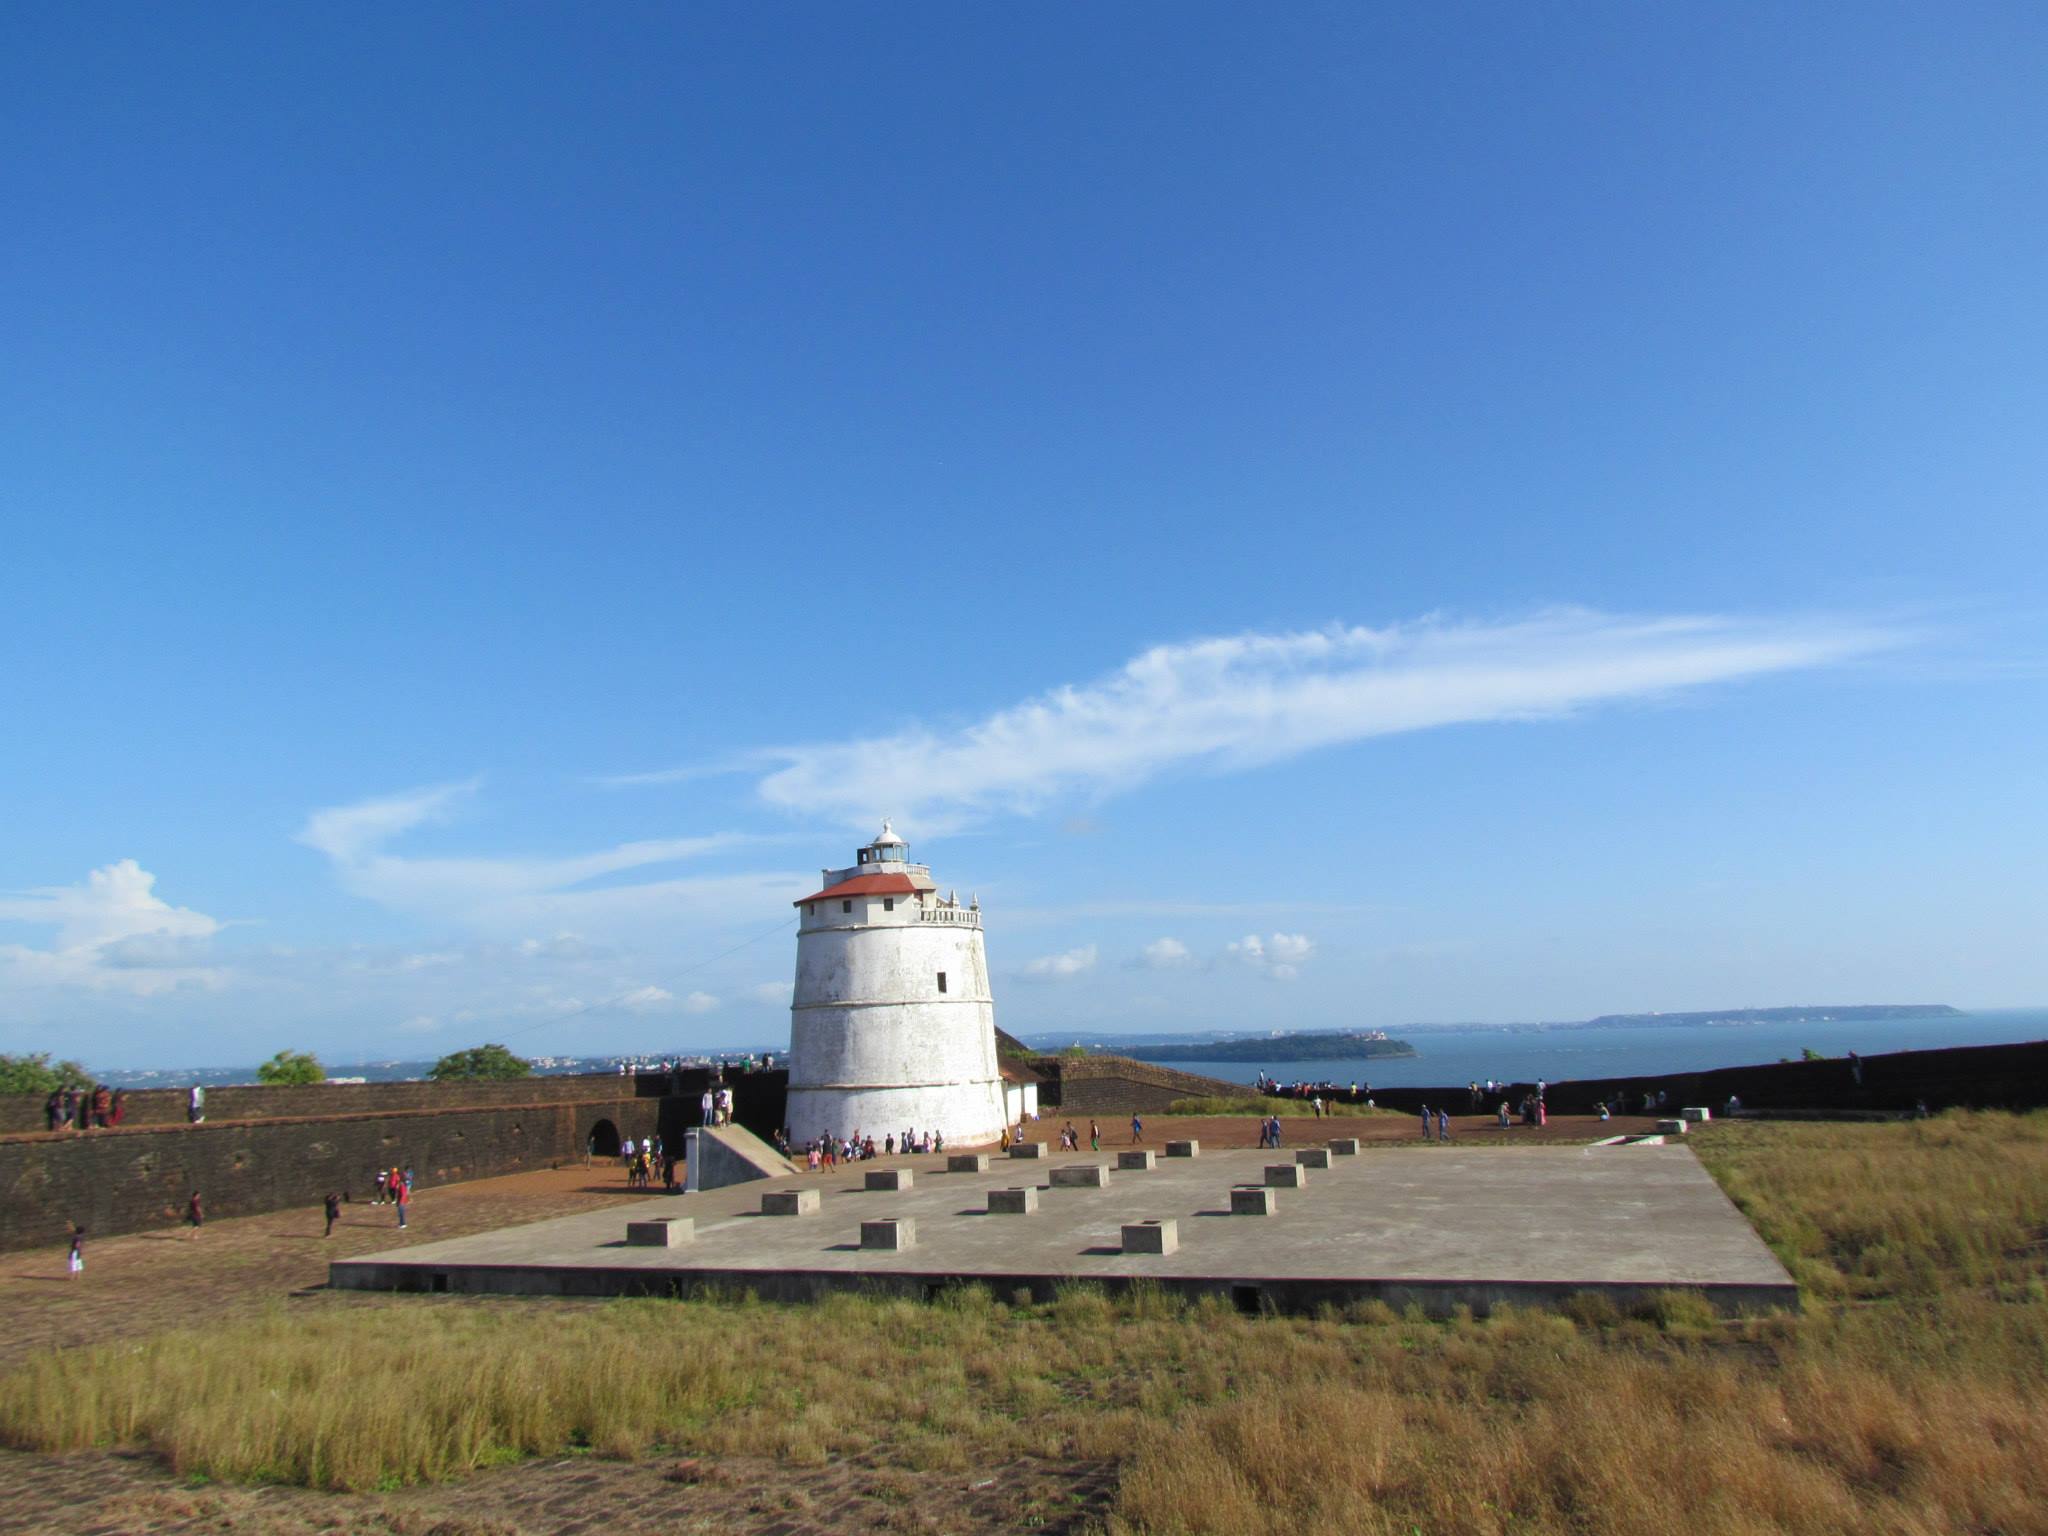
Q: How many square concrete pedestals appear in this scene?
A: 15